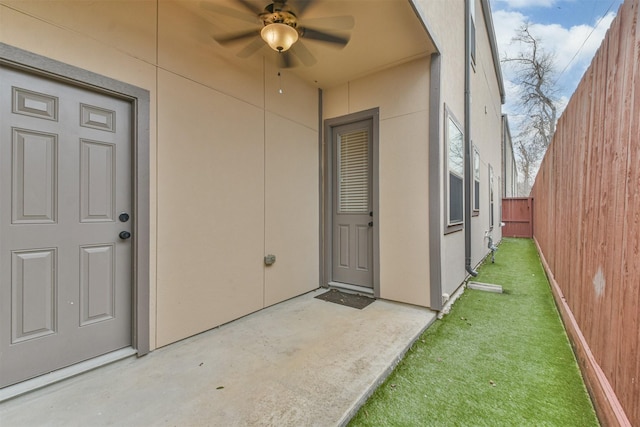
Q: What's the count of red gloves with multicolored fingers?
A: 0